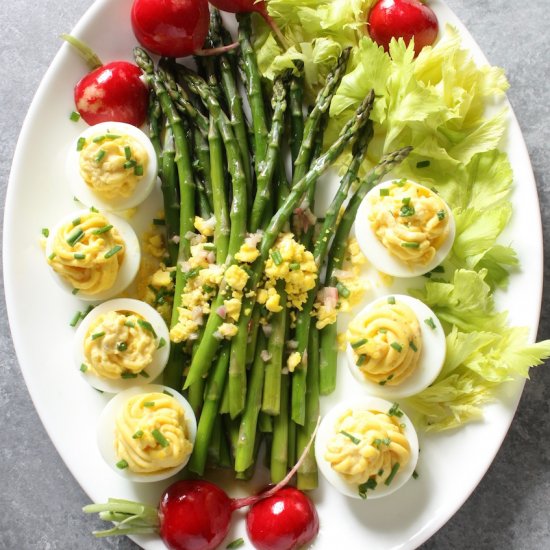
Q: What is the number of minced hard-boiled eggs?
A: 7